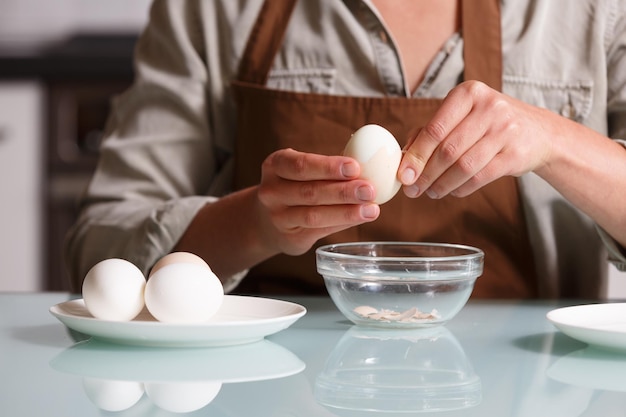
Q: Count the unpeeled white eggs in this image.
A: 2